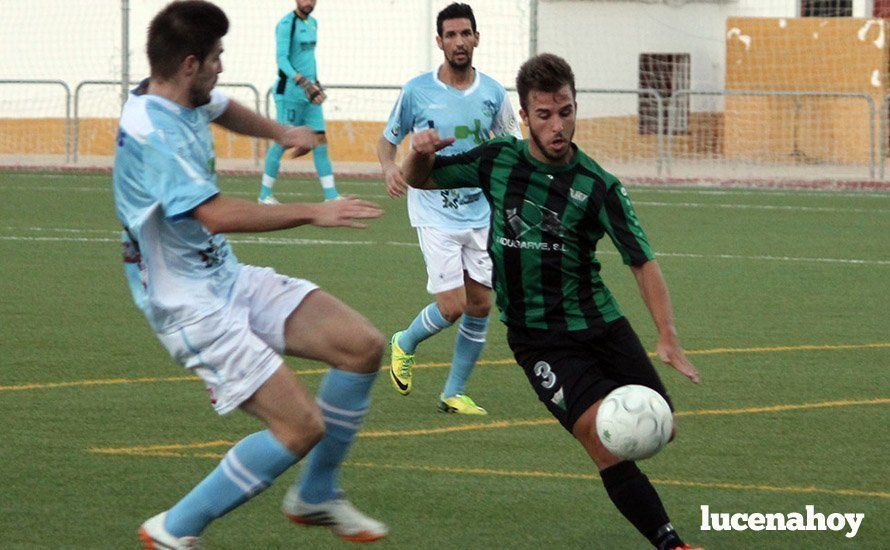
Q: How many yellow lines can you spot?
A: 3